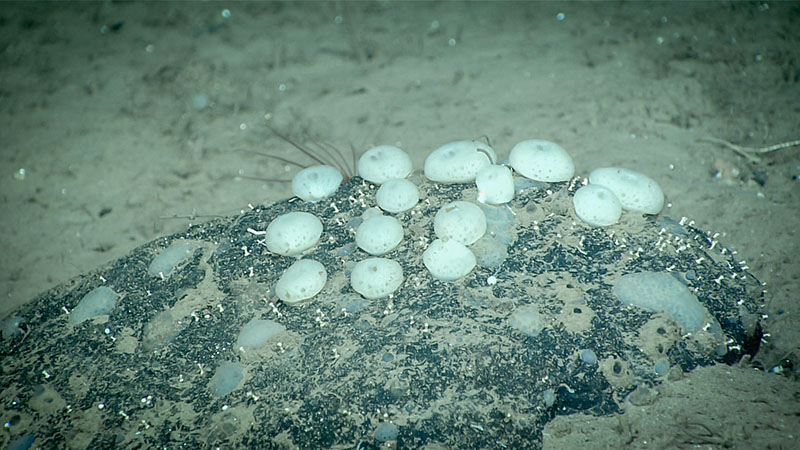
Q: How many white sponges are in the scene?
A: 14